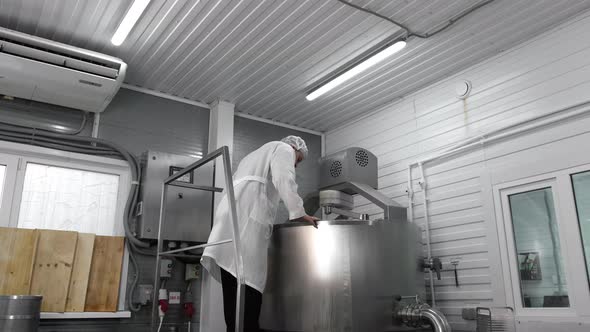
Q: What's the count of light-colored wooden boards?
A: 4